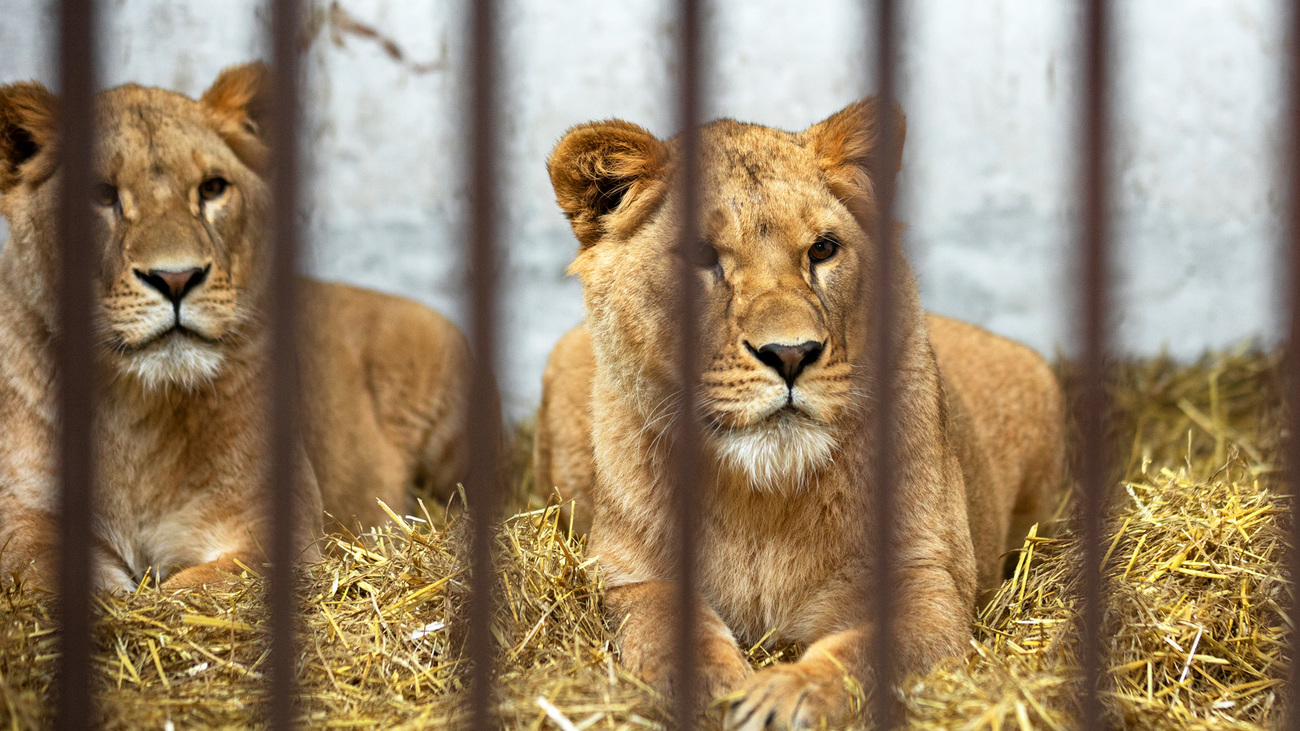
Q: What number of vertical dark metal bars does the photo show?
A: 7